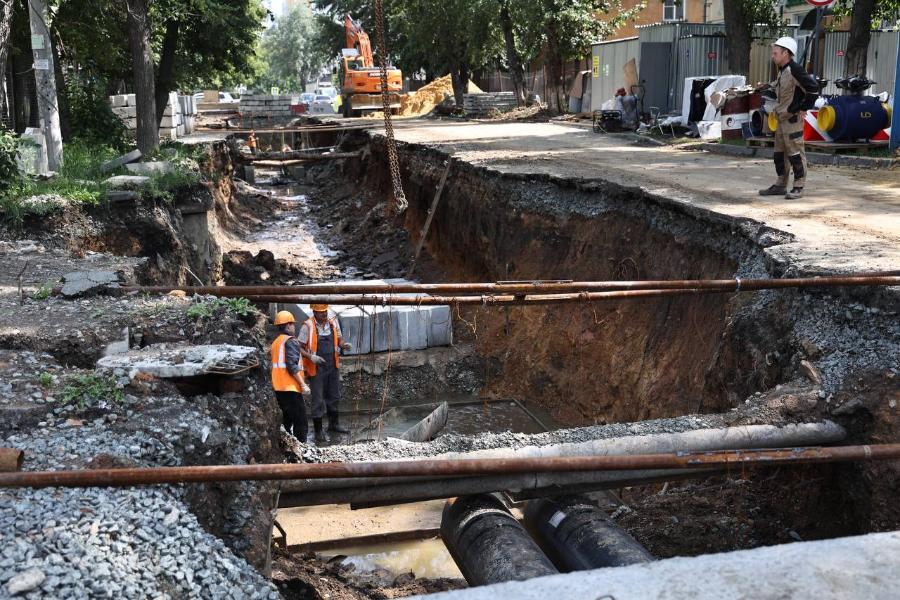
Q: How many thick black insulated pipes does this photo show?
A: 2